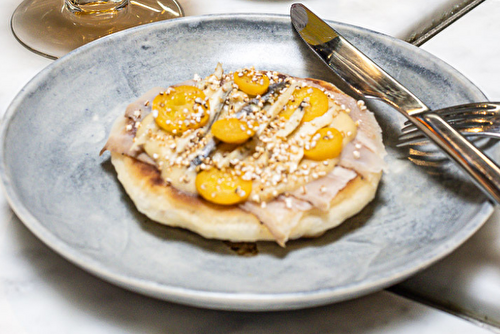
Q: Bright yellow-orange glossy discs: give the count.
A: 6